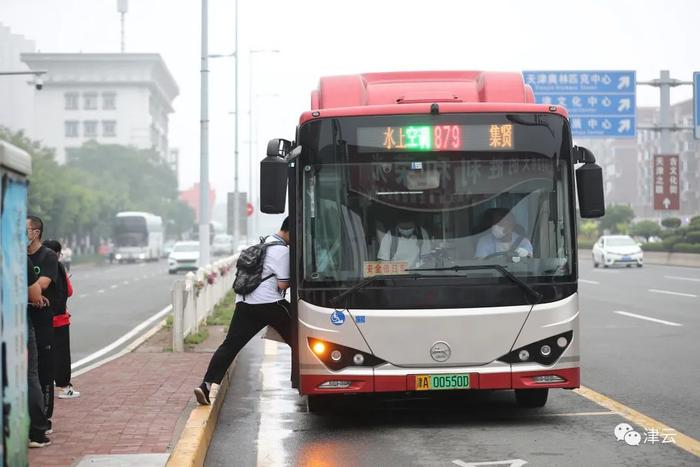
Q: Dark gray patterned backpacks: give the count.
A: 1